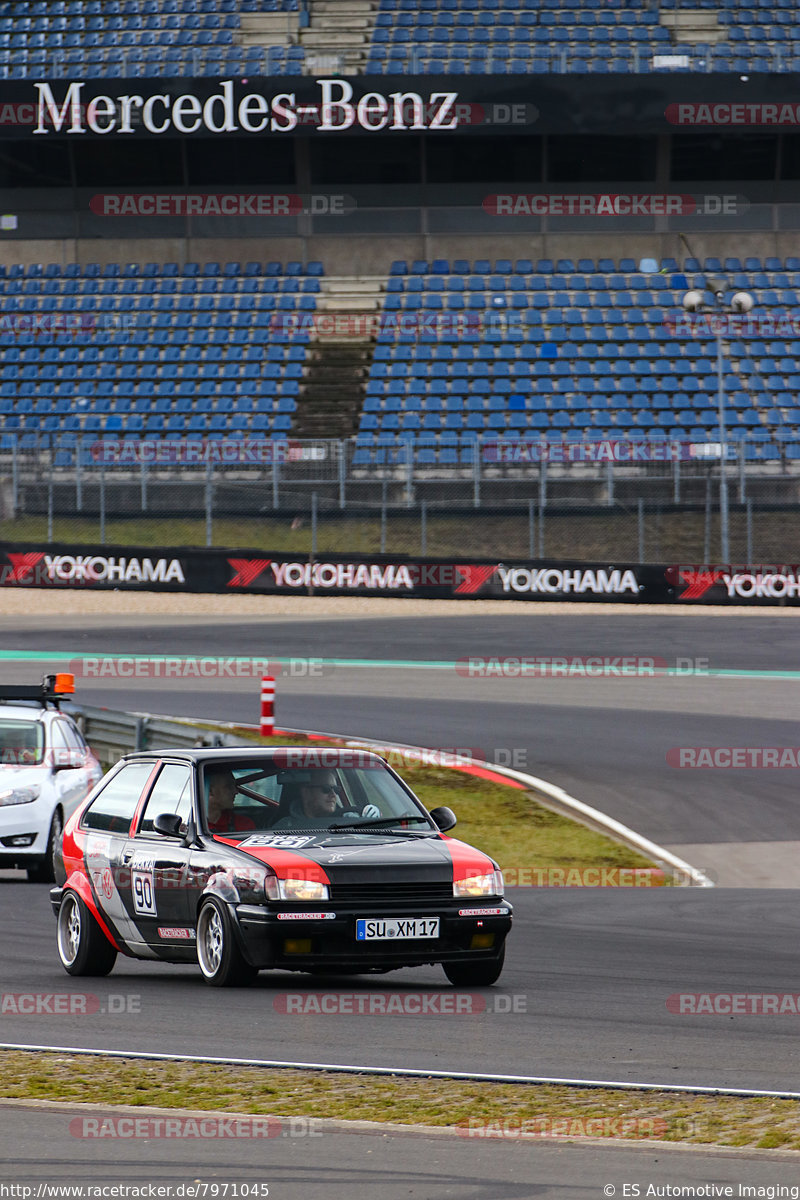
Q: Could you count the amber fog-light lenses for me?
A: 2